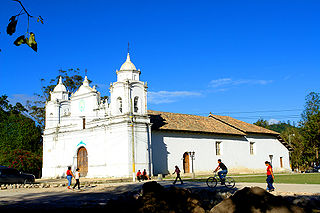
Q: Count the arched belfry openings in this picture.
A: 2